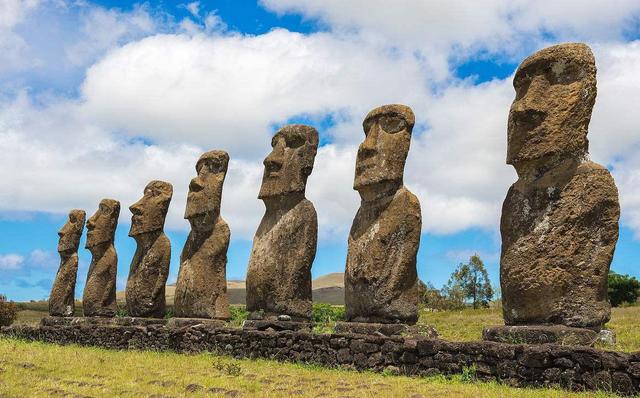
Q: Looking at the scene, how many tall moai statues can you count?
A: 7